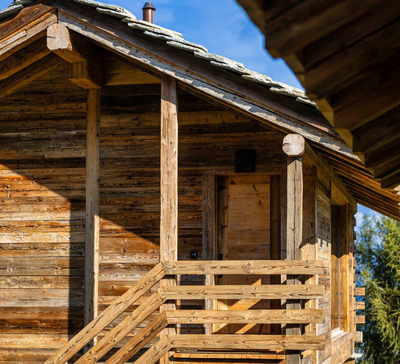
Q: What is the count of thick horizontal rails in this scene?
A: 4